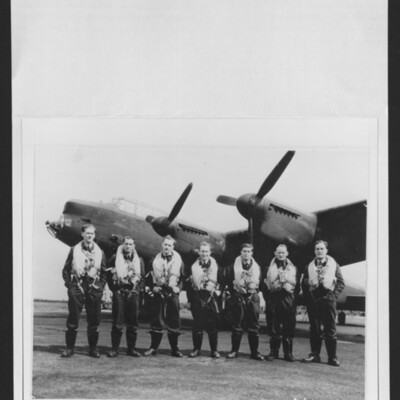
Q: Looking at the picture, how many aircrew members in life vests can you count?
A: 7